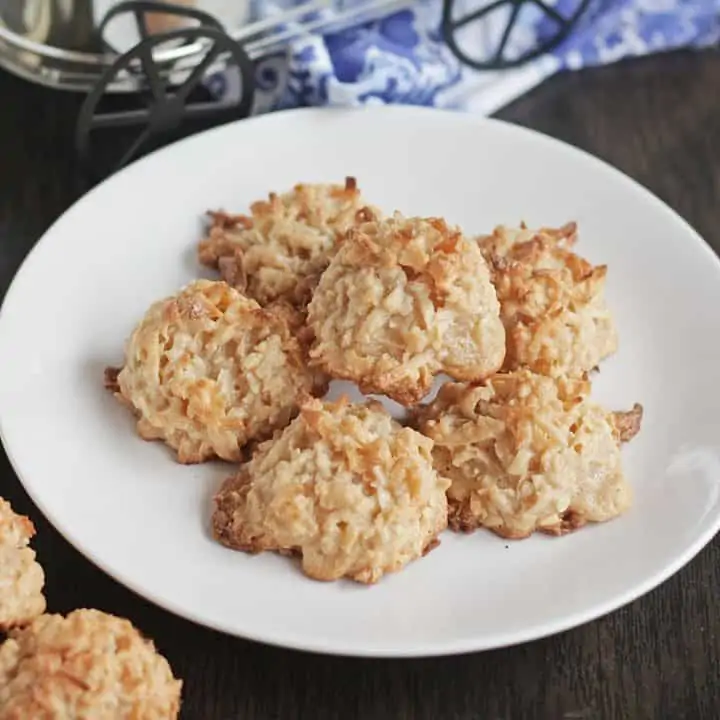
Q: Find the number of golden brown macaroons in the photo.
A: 8